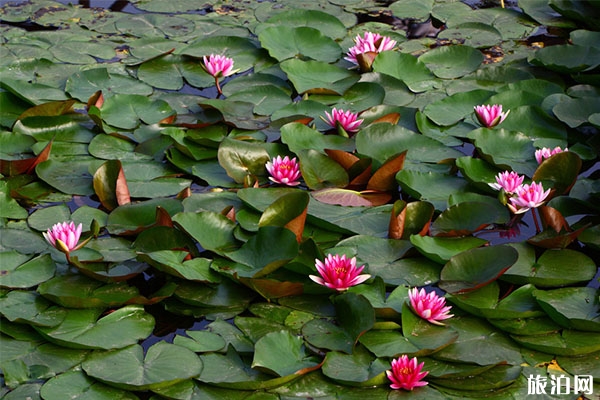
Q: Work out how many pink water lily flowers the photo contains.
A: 12